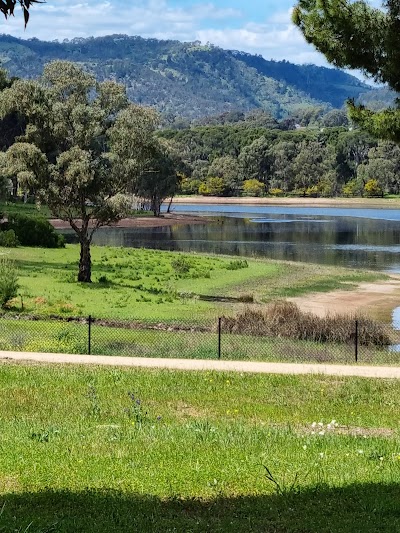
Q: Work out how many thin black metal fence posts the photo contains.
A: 3